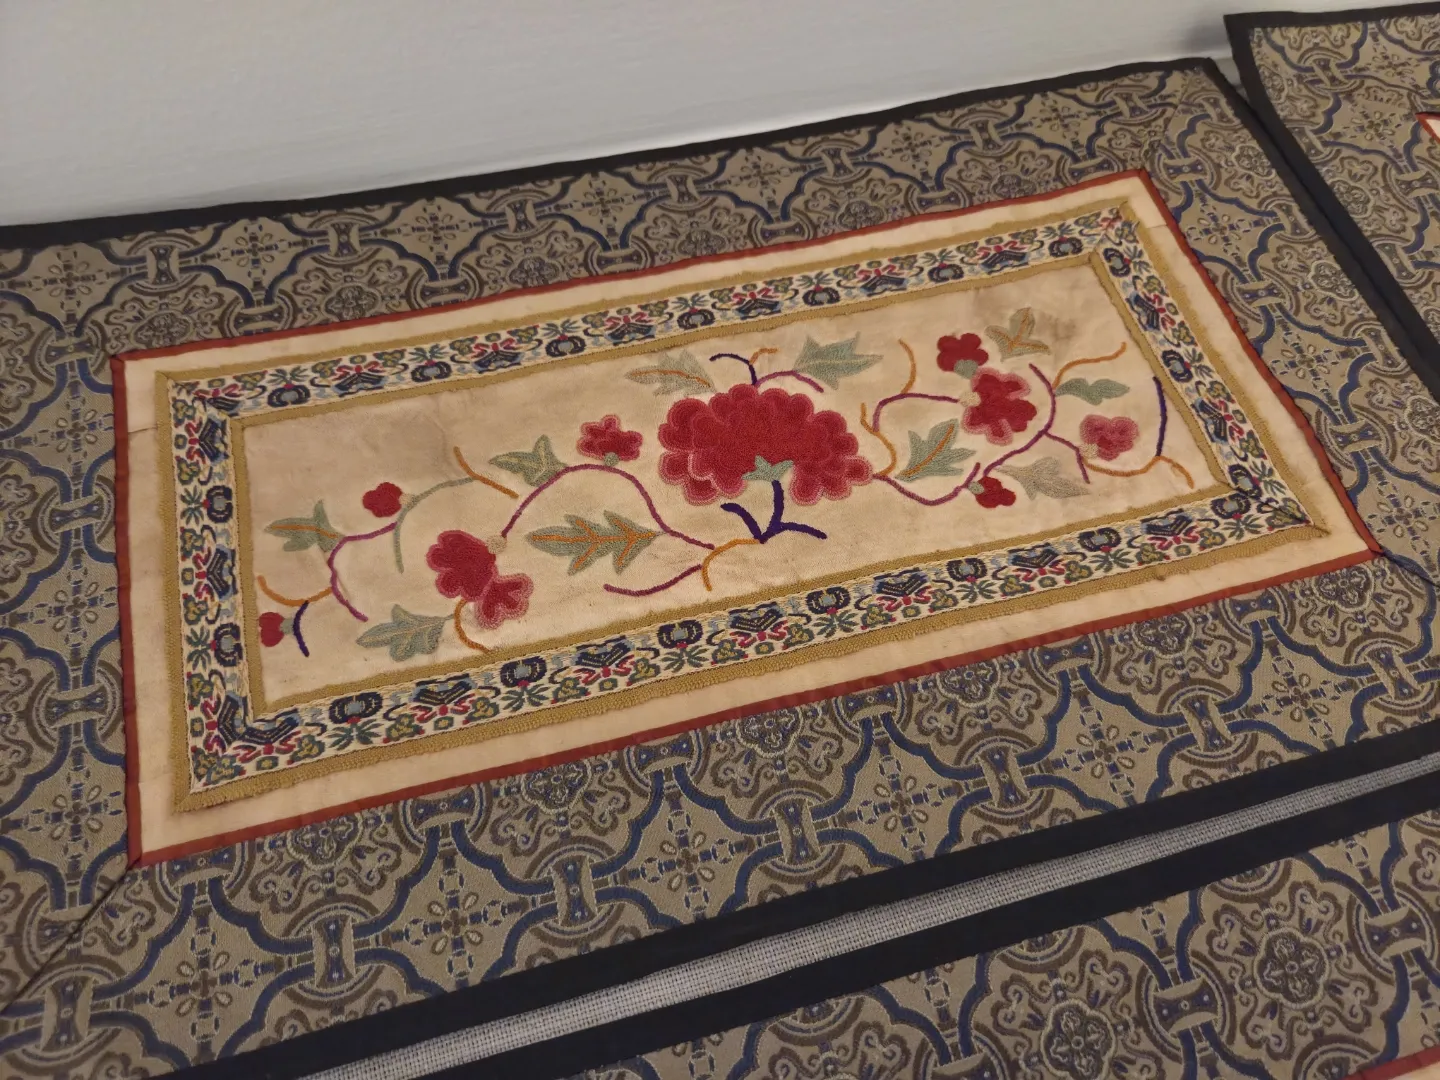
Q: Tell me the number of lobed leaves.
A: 10